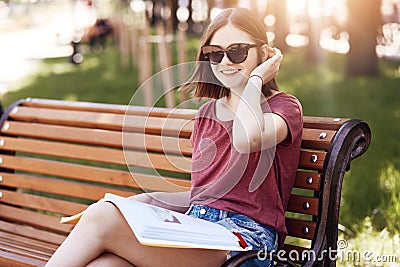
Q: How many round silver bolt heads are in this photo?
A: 13